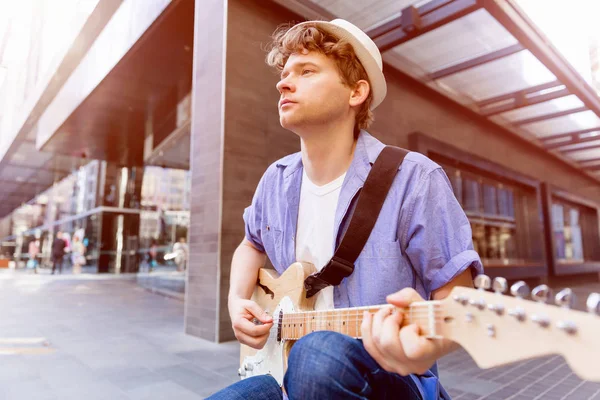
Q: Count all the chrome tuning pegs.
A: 6